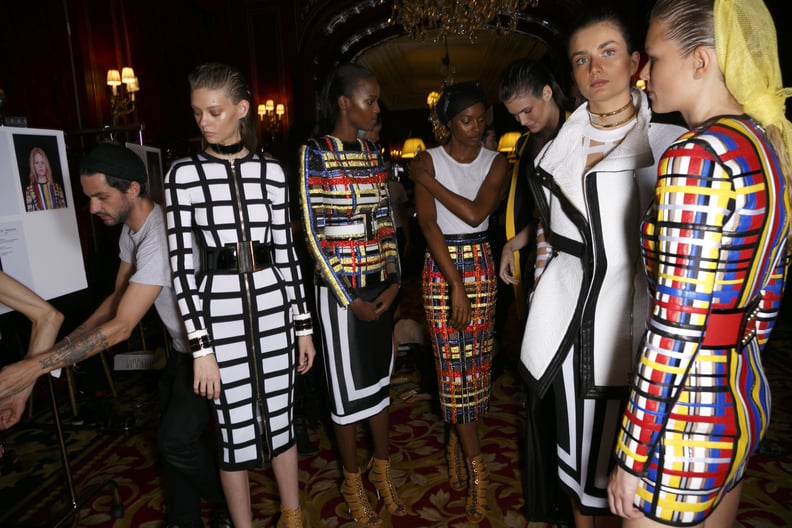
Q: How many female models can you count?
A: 6